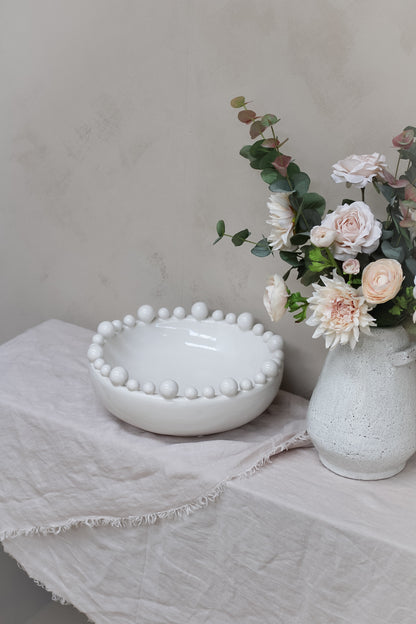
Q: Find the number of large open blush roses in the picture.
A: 2